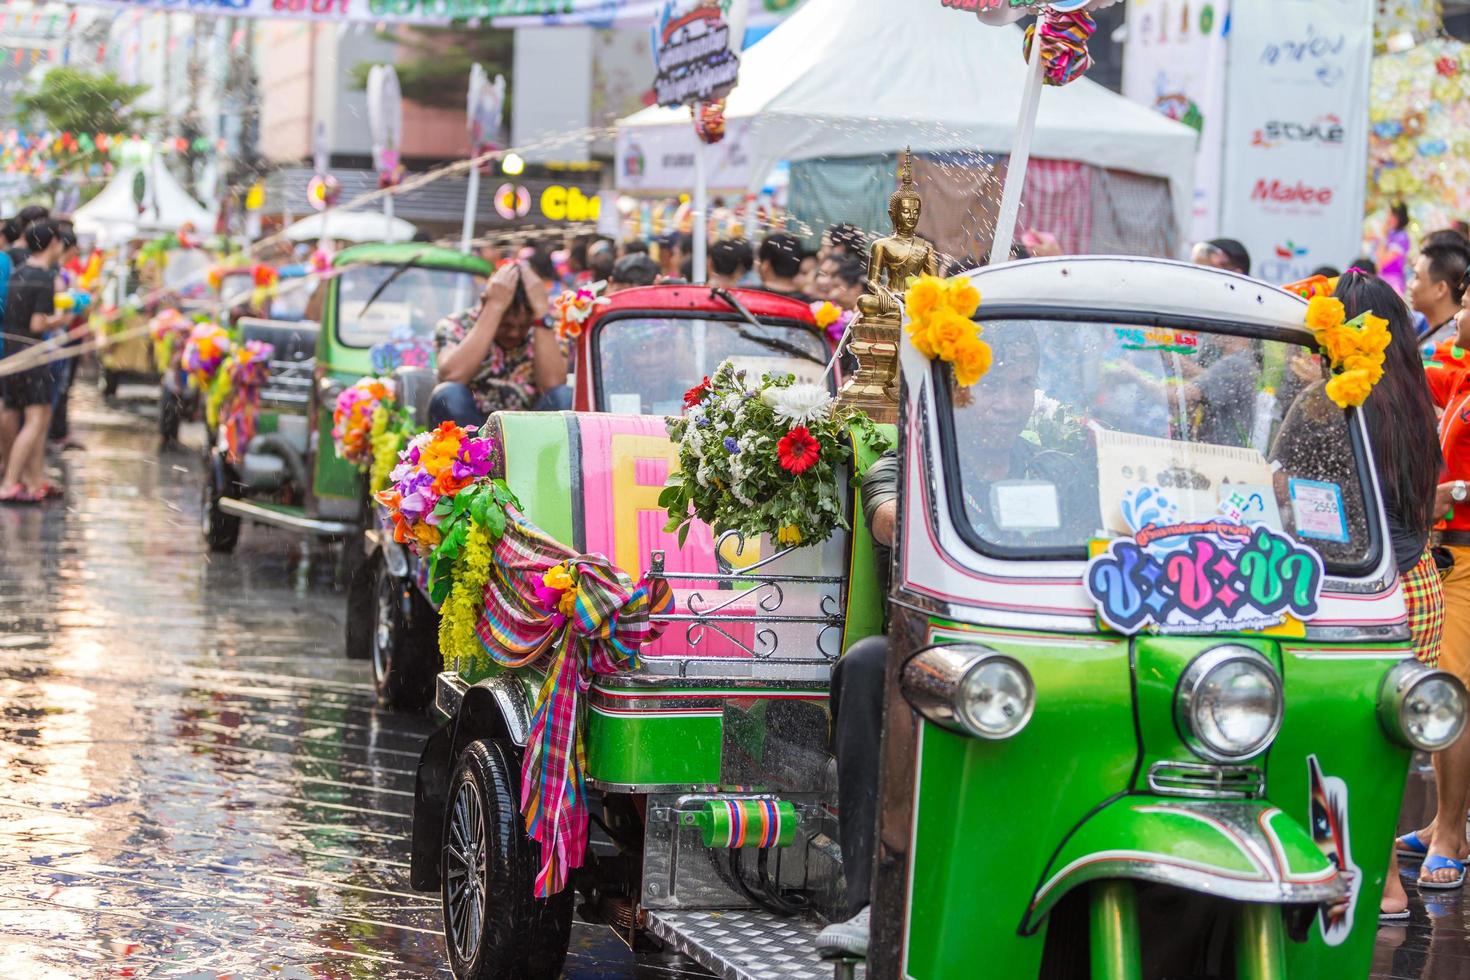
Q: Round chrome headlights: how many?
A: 3